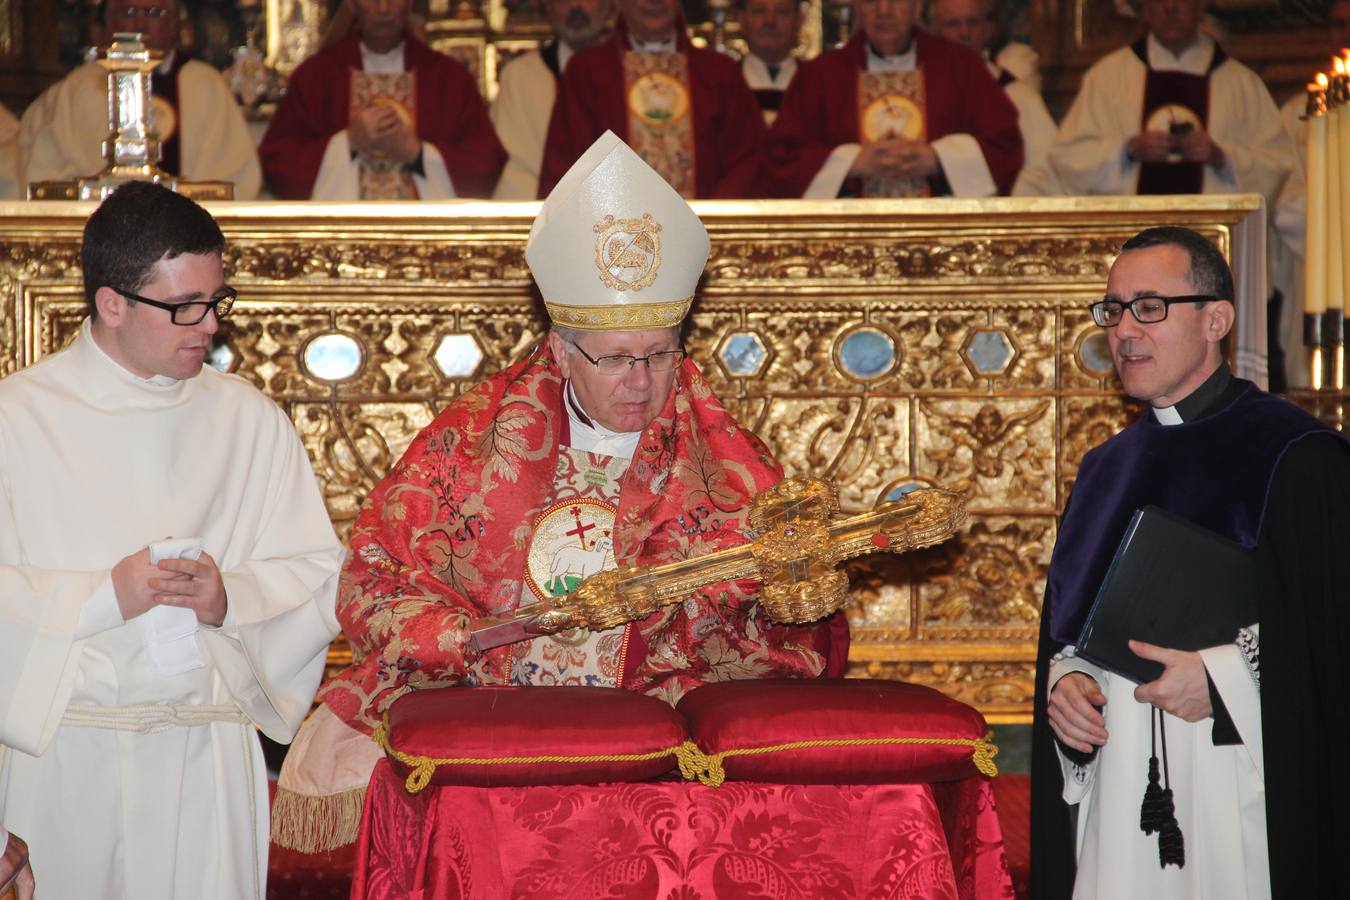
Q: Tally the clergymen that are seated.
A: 1